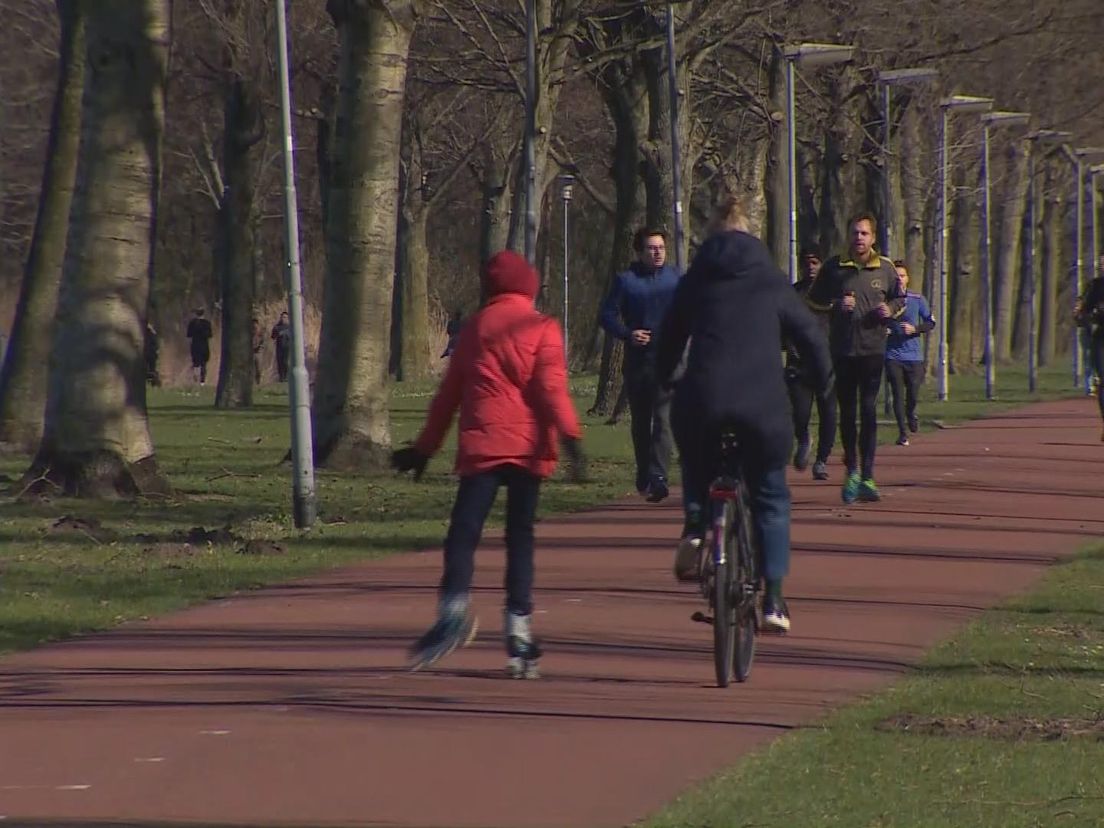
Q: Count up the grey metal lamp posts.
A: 11